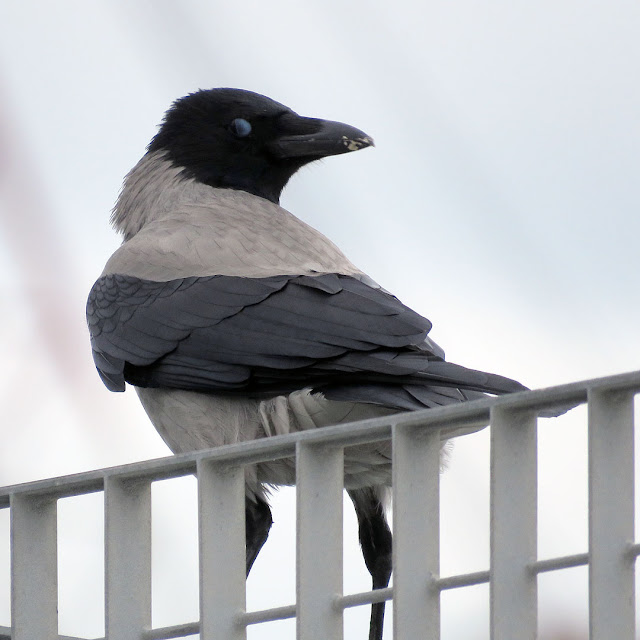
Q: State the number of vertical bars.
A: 7